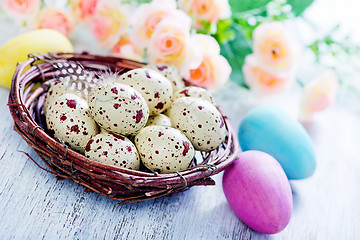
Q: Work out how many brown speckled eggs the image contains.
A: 10